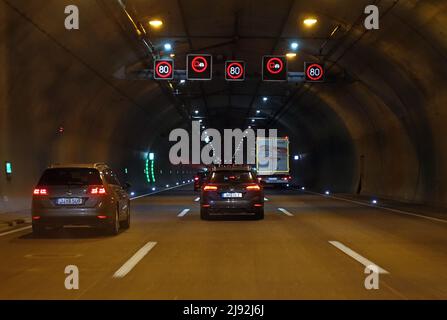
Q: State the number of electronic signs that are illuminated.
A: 5